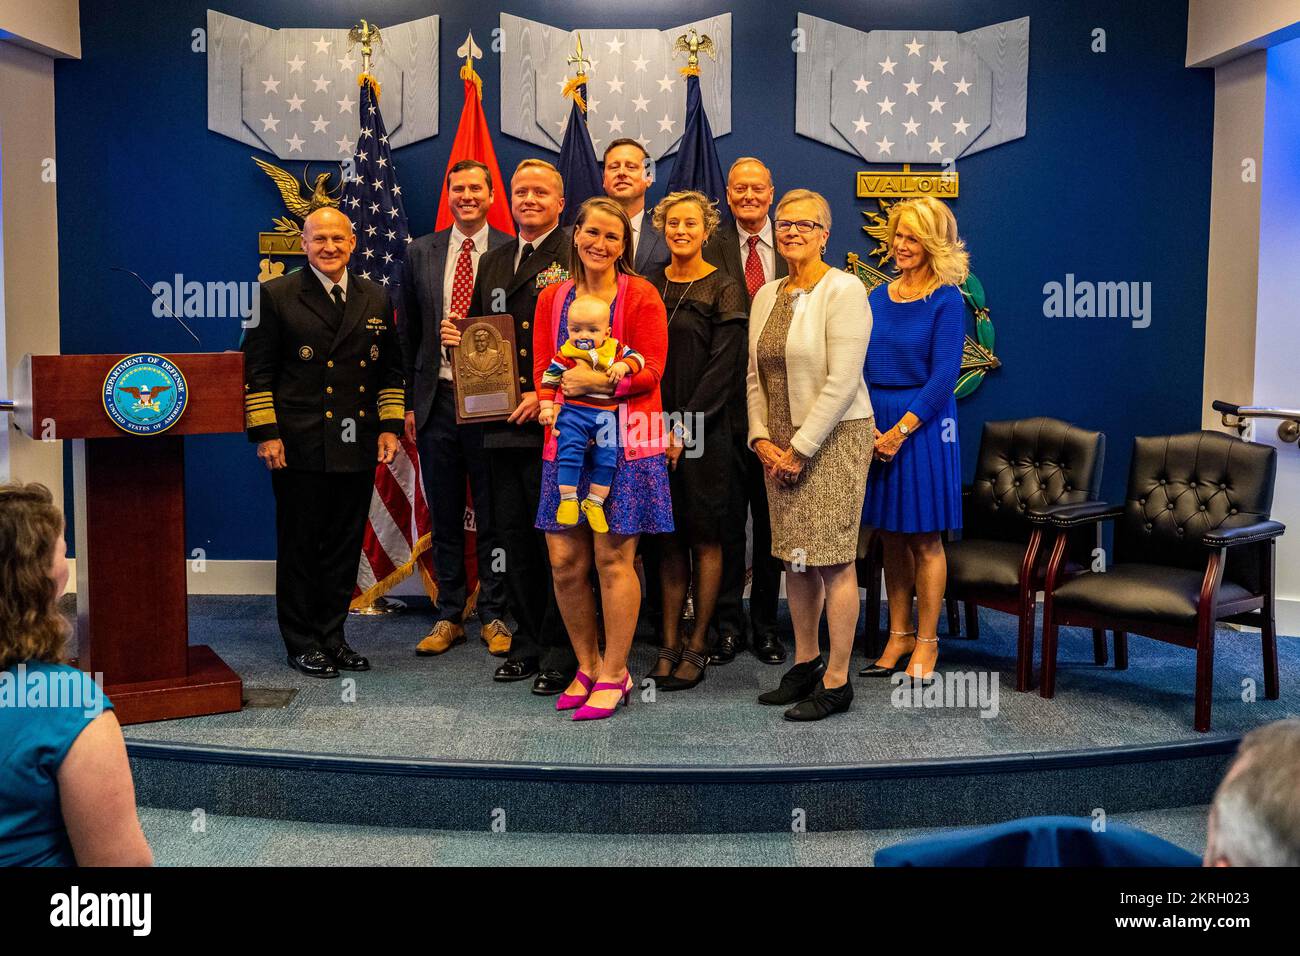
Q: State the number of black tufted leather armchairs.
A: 2